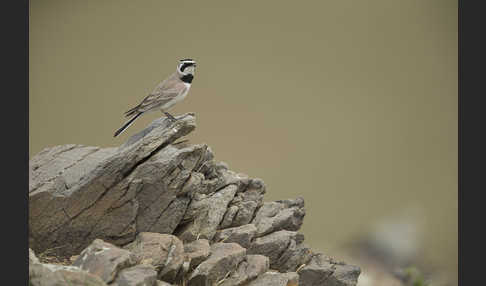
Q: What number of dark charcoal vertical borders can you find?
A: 2